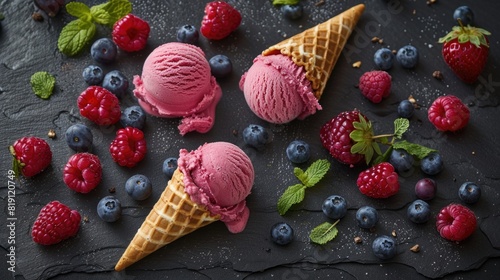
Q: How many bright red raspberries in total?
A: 11